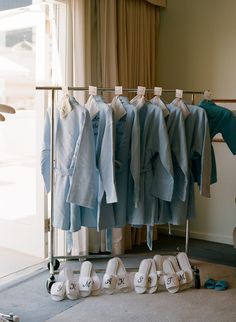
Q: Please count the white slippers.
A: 12